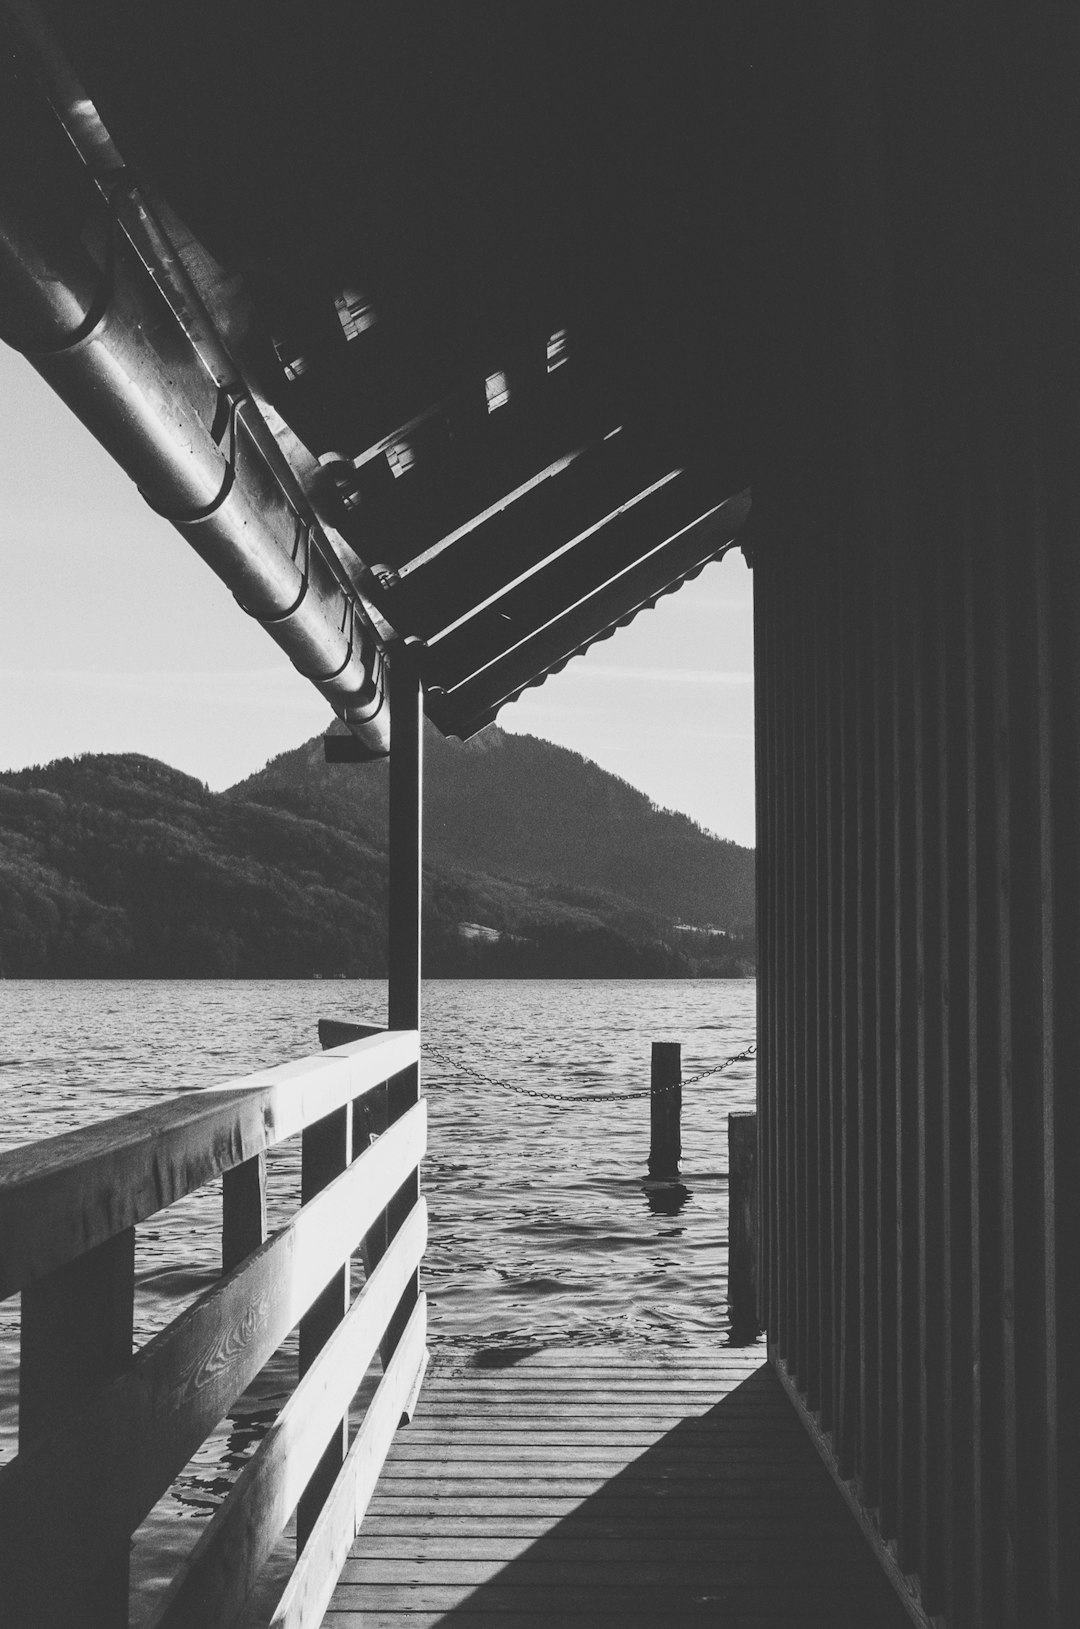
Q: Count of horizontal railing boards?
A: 4